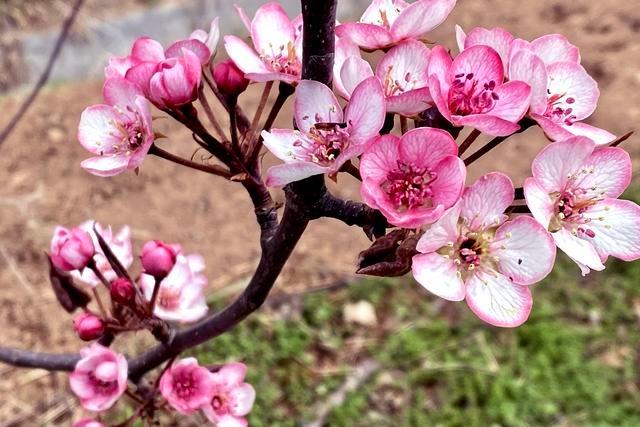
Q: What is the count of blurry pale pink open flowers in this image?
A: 2